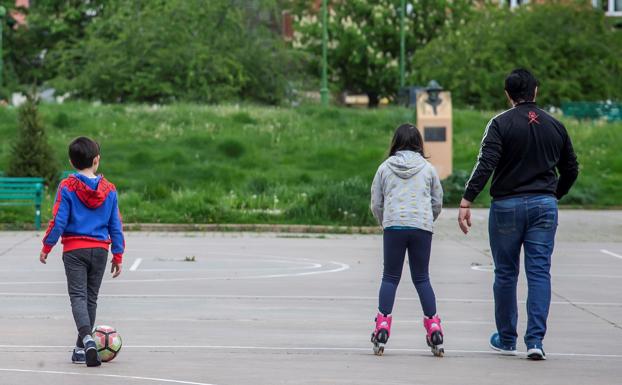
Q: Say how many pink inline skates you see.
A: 2